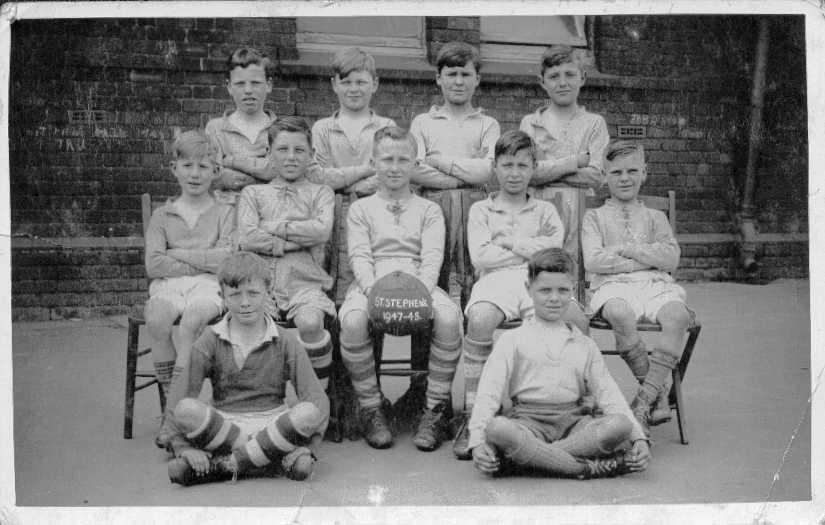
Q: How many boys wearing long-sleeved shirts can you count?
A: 11